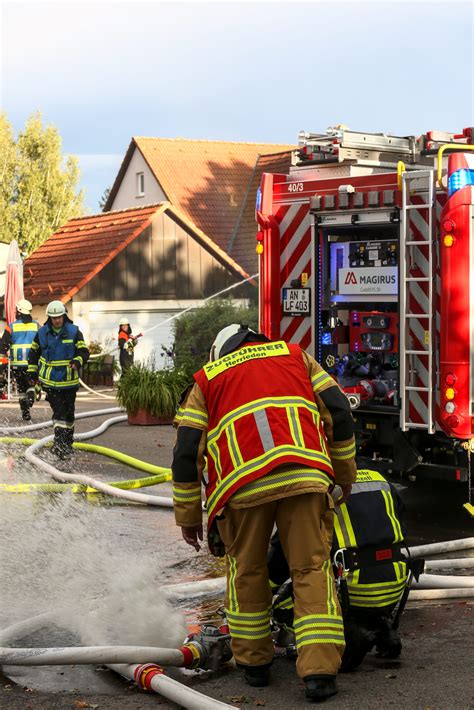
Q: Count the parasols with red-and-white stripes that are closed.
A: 1